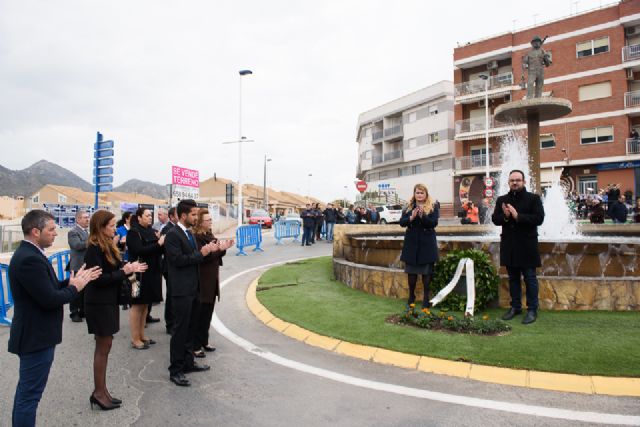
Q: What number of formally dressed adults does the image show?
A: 11